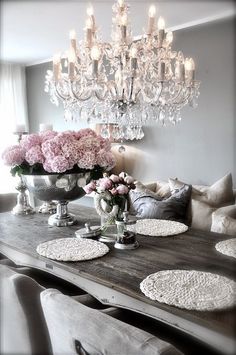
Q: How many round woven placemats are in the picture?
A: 4